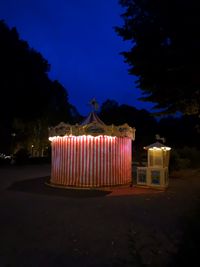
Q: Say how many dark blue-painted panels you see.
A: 2